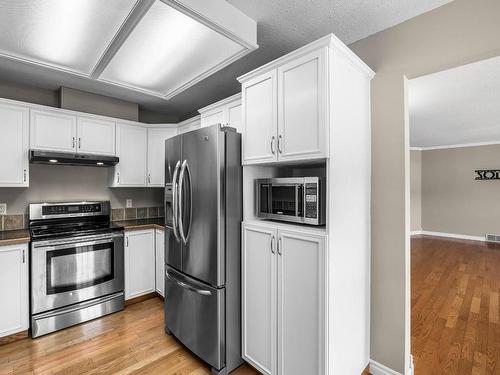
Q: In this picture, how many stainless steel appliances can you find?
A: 3